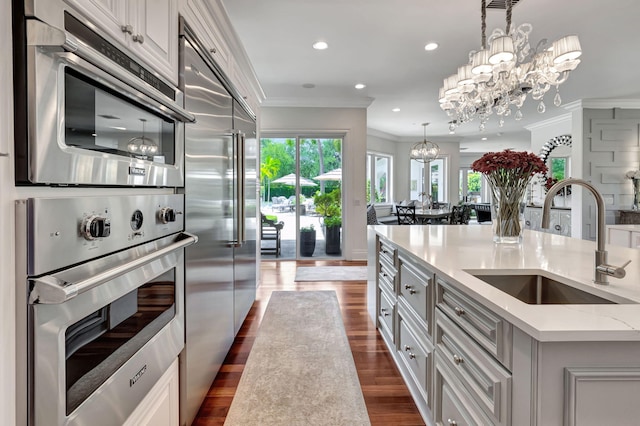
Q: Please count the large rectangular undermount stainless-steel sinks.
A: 1